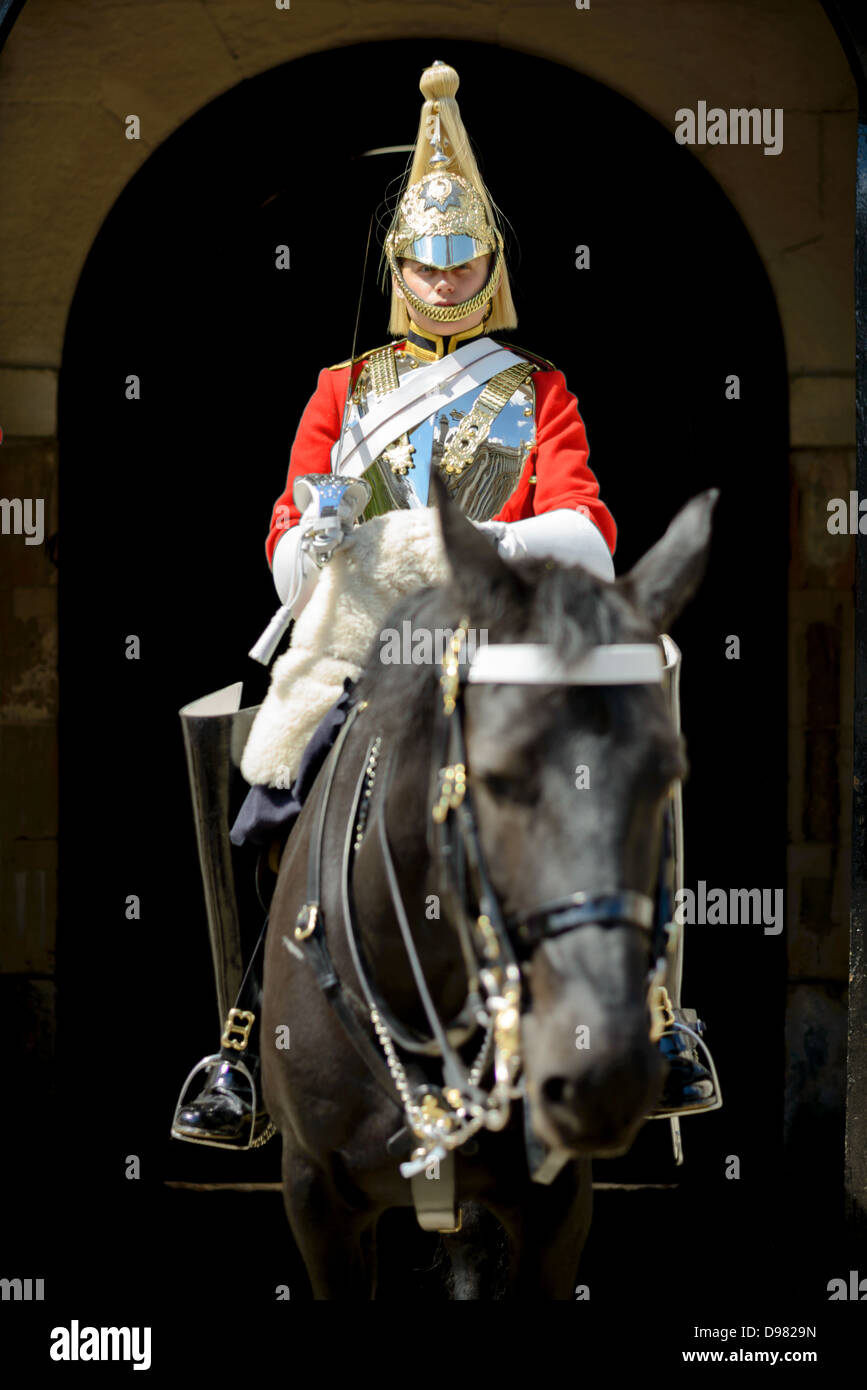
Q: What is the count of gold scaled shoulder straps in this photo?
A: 2